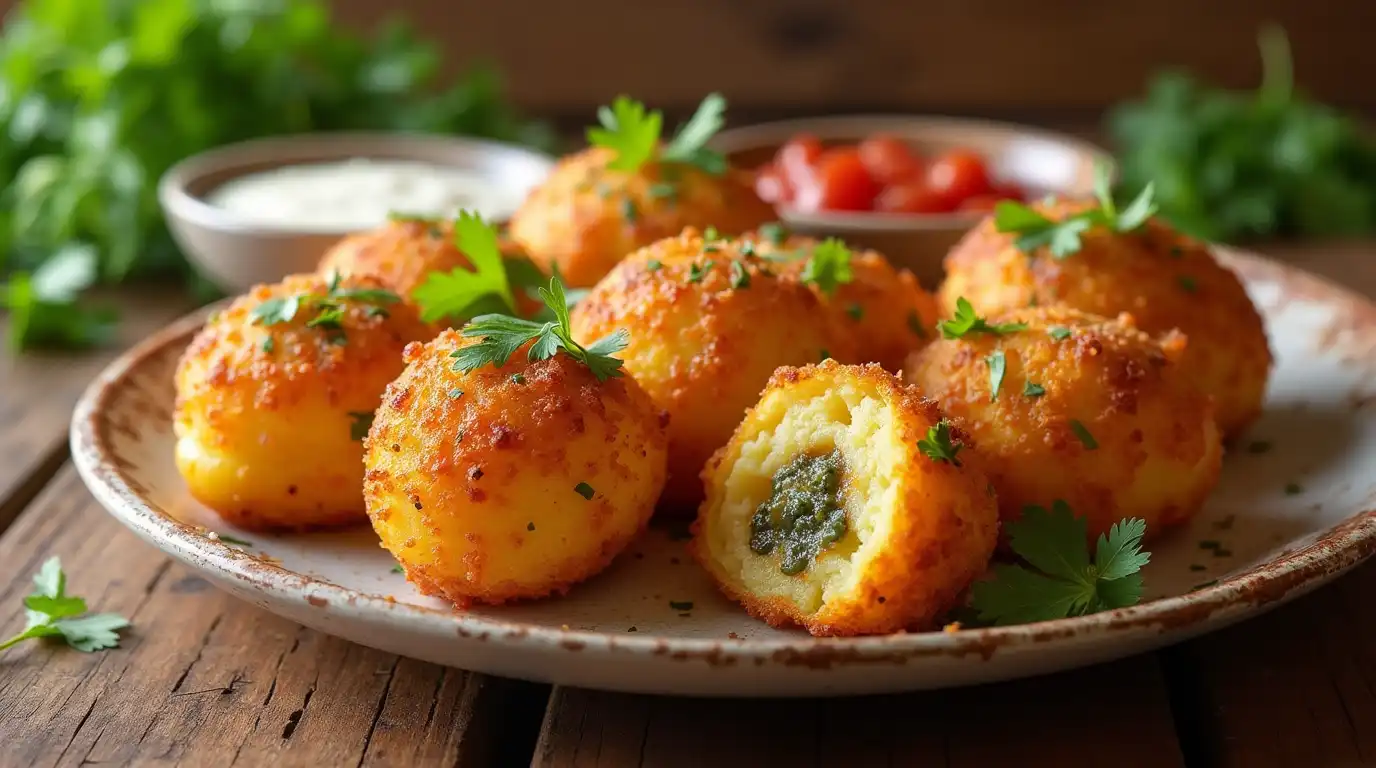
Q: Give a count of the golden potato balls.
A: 9